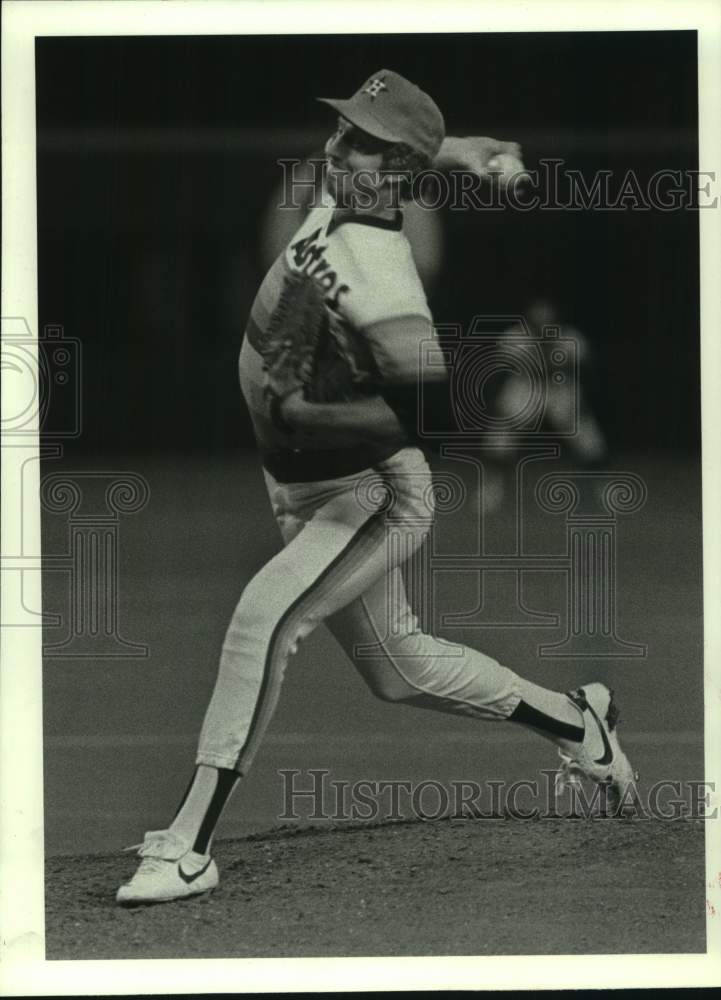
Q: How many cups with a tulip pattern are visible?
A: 0